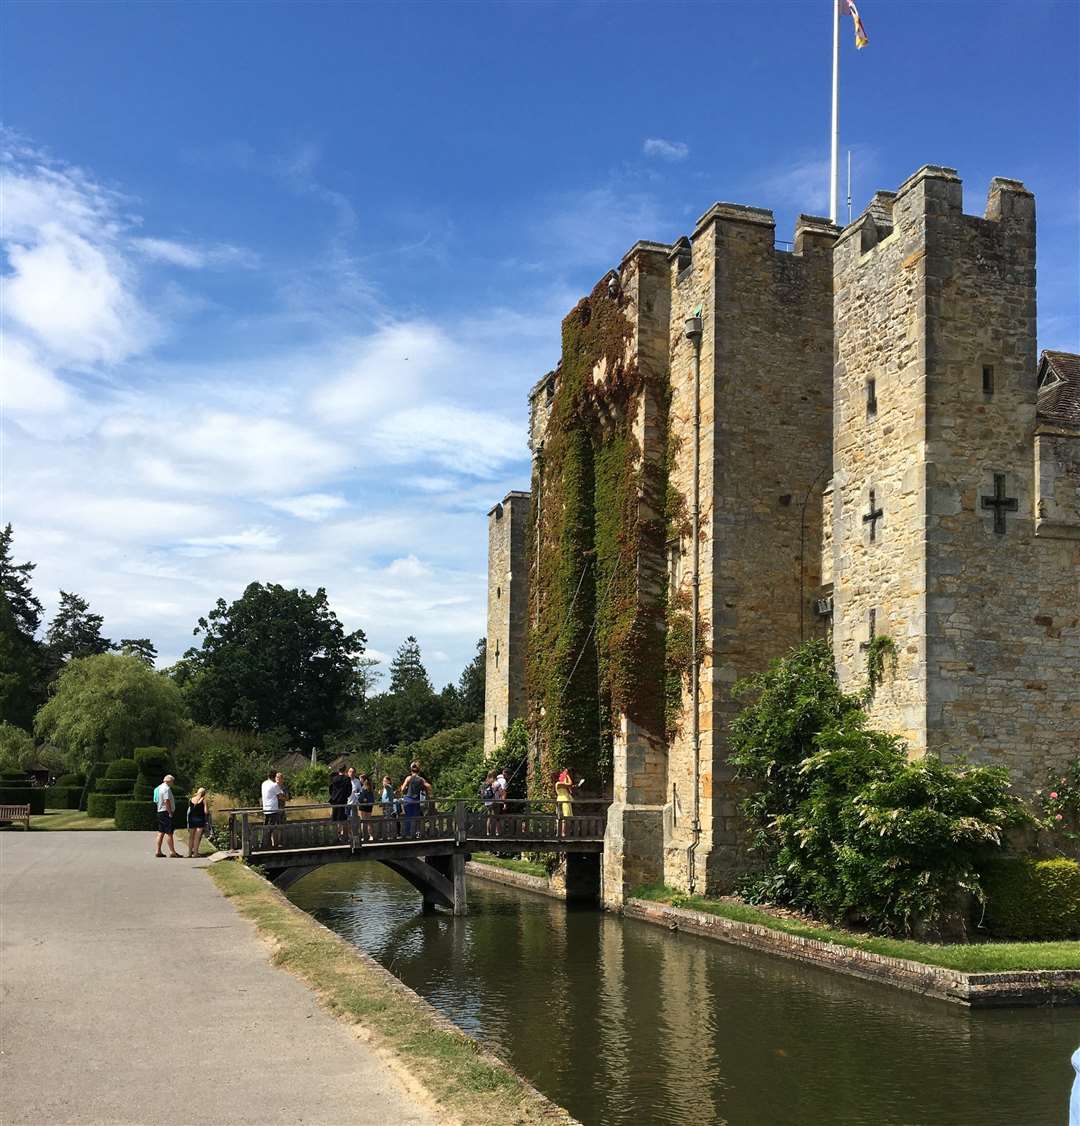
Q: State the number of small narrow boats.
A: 0